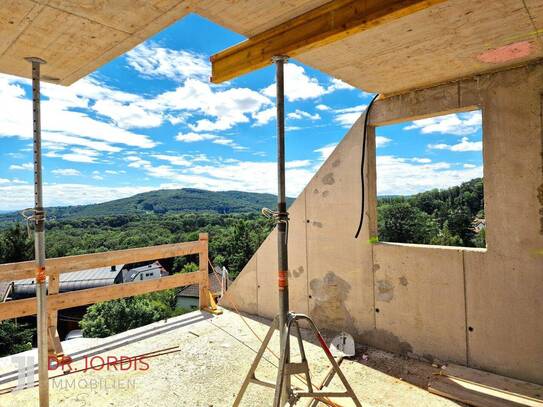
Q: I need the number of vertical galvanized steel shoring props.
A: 2